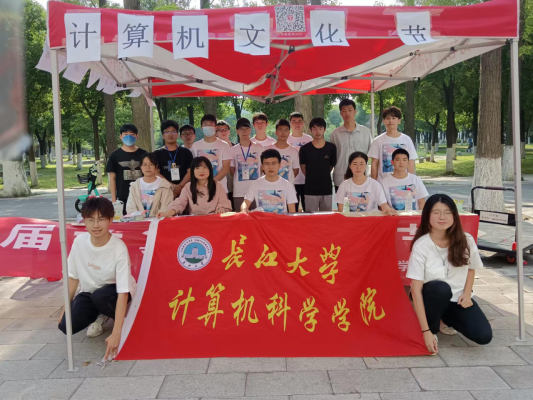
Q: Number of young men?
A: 15